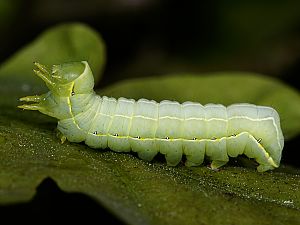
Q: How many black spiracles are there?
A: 9